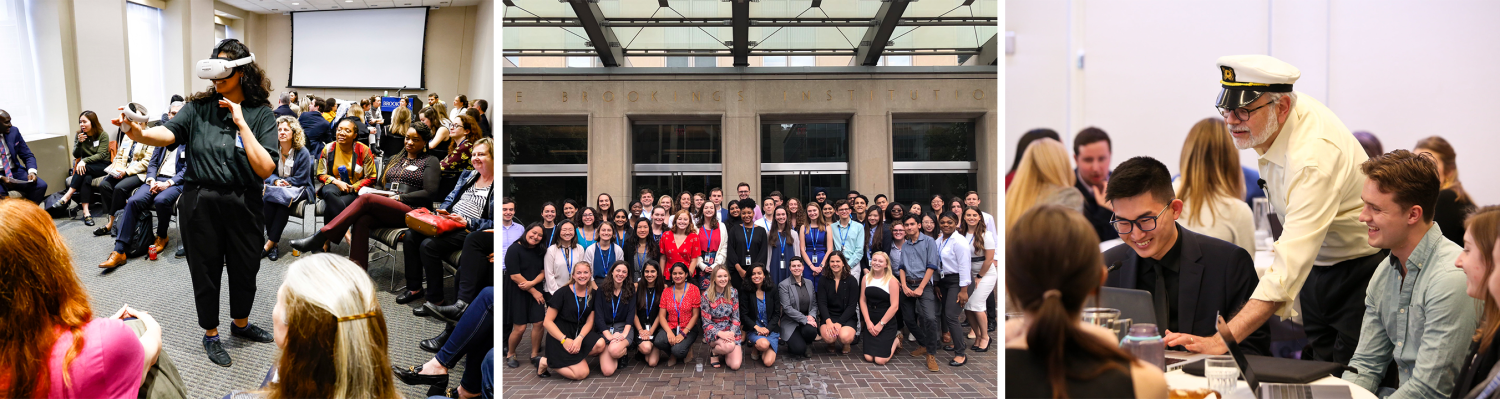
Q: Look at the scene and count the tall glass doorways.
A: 4